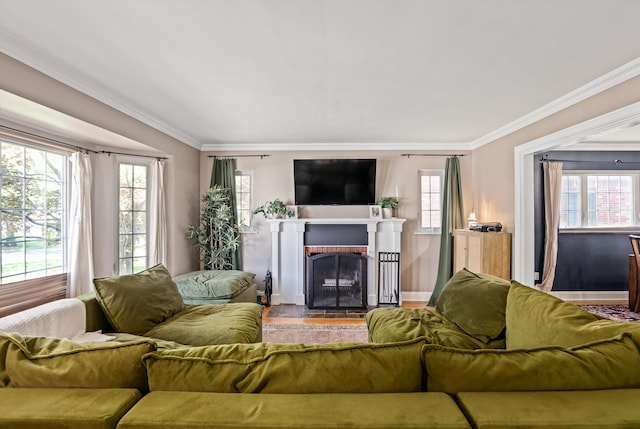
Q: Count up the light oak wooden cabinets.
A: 1